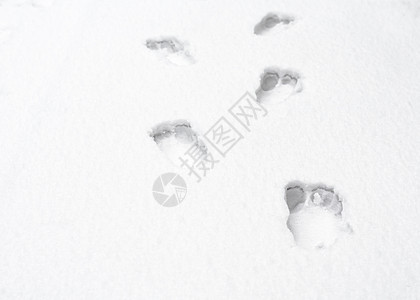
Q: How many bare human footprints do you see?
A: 5